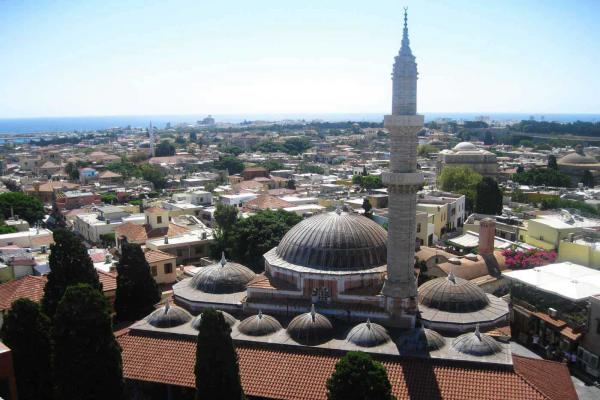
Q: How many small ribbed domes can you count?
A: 7